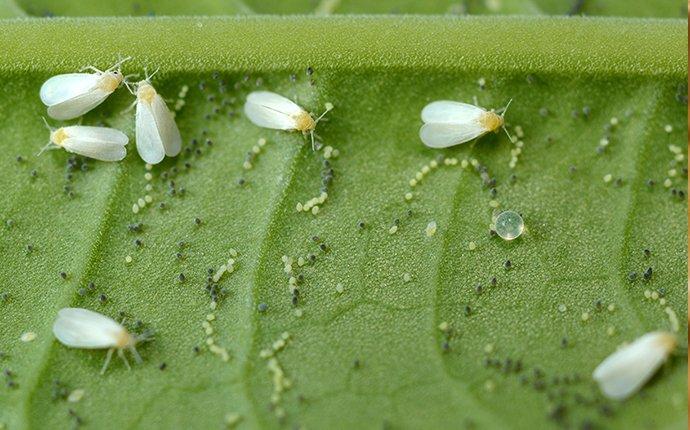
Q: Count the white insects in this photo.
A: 7